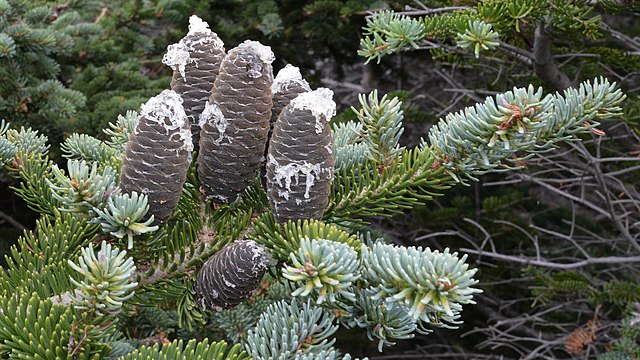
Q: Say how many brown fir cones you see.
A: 6